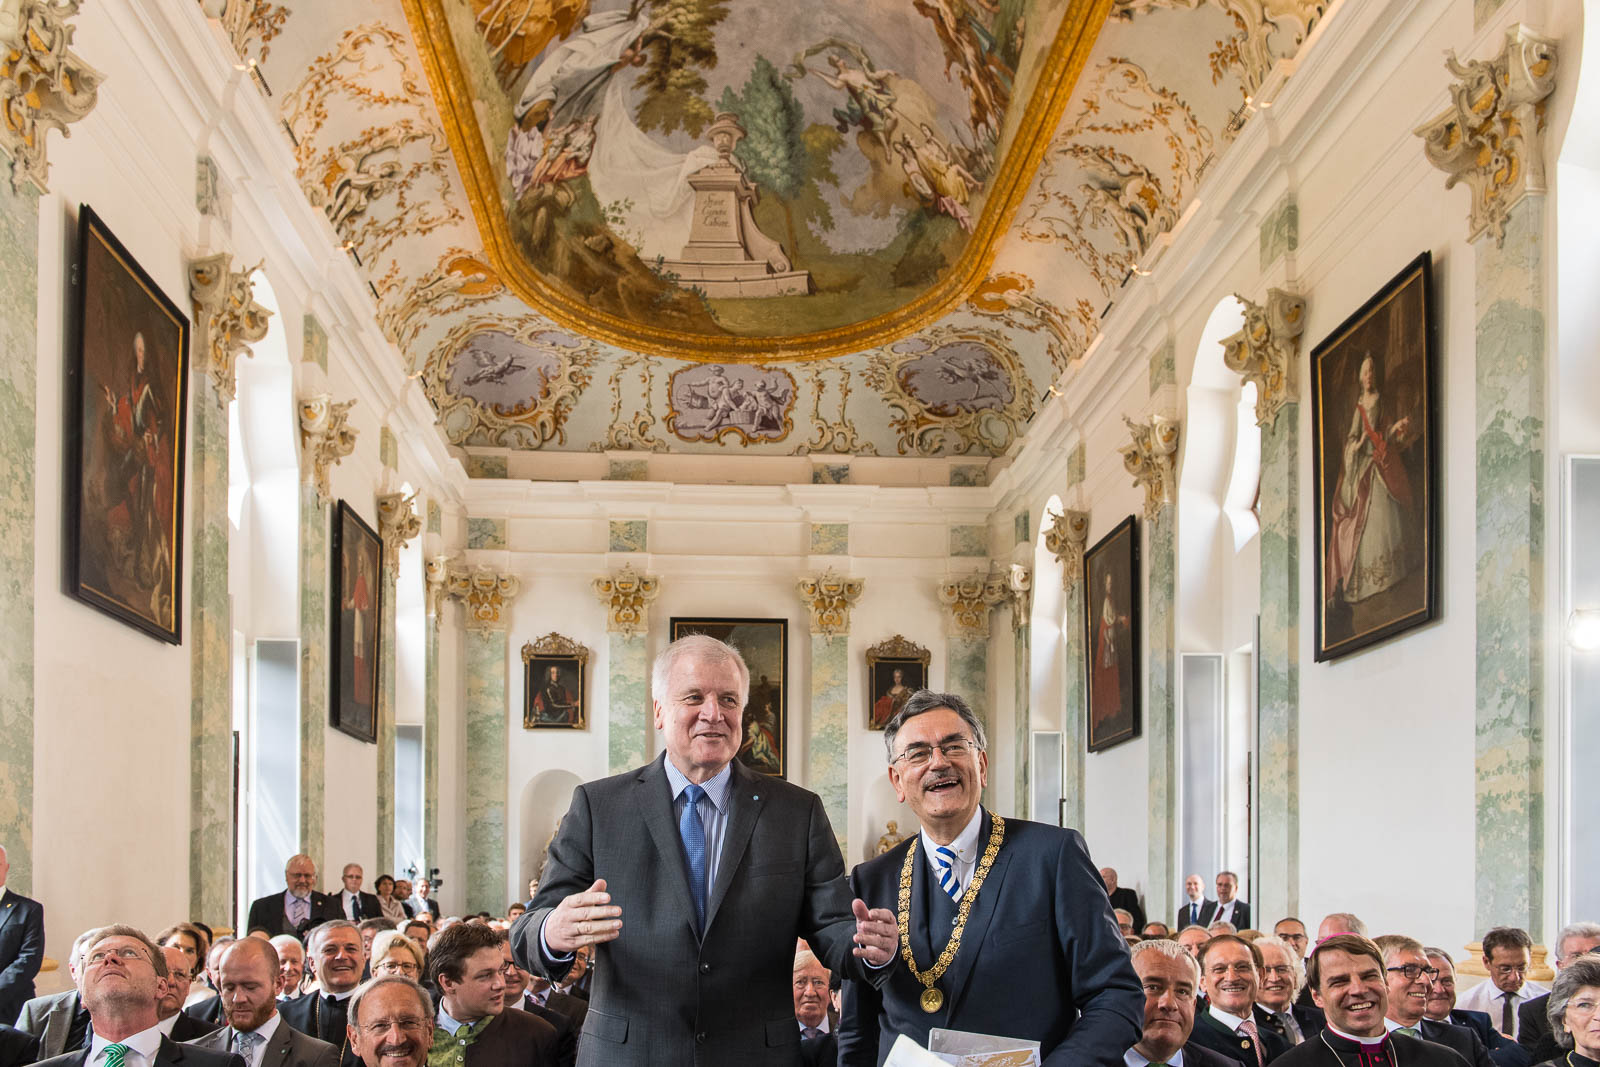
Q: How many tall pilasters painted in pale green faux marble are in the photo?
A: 14